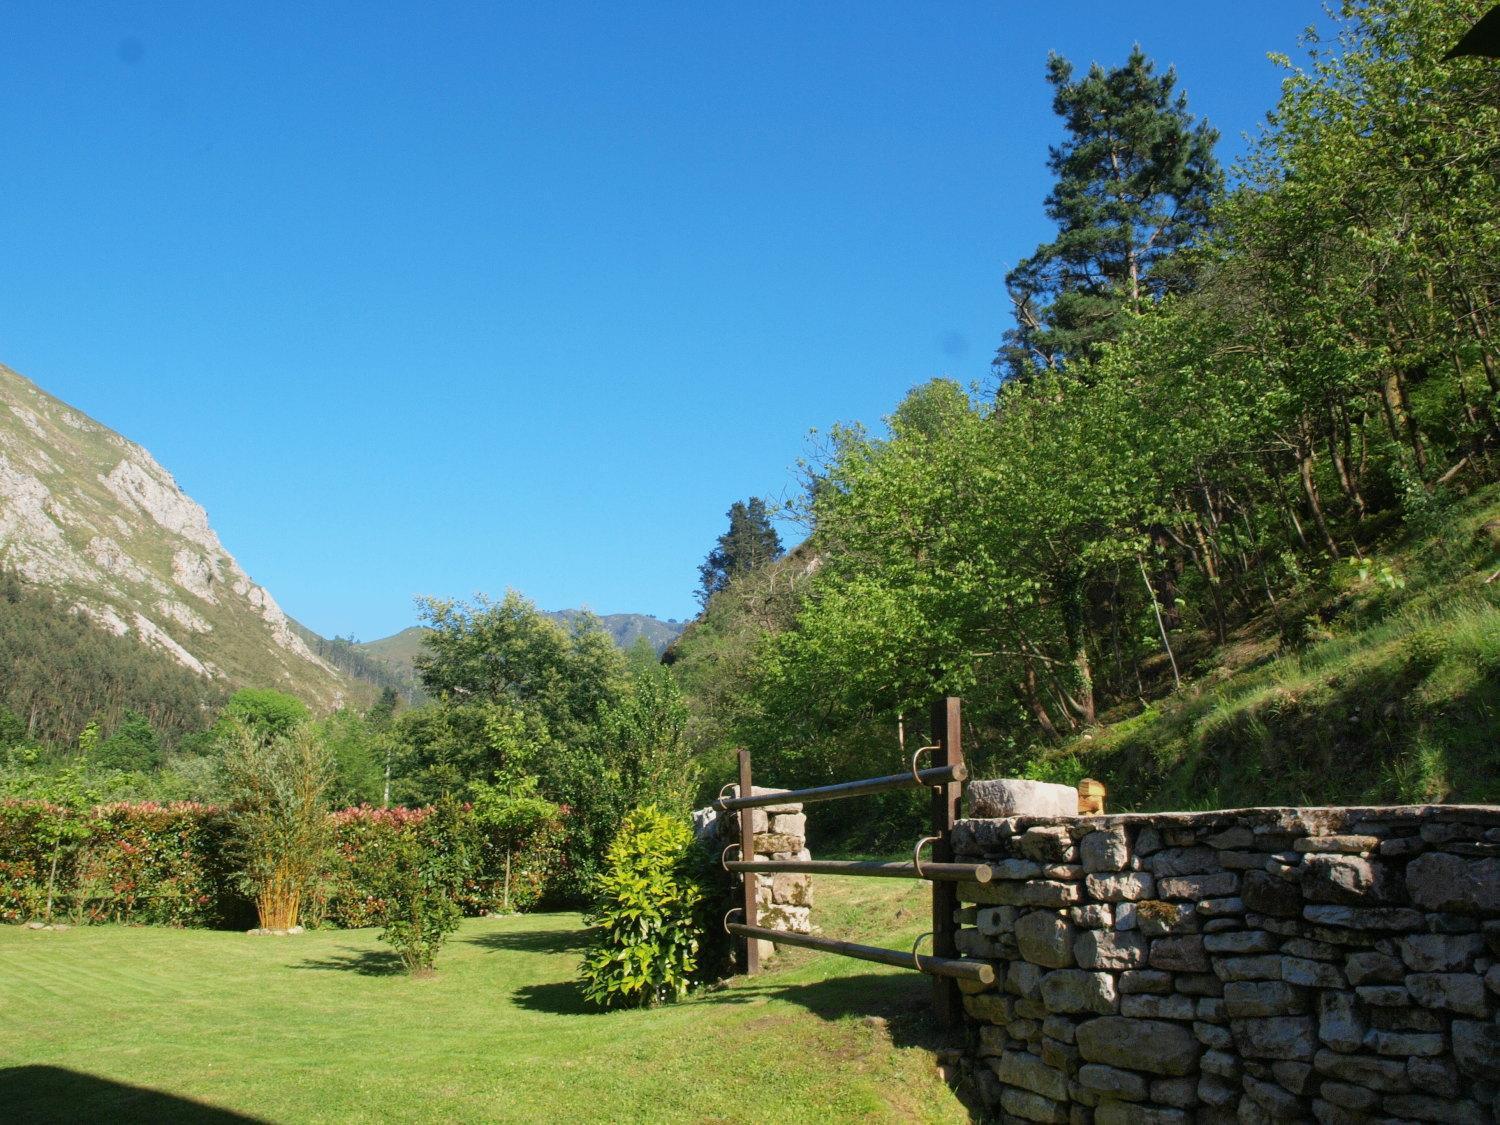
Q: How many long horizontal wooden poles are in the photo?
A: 3